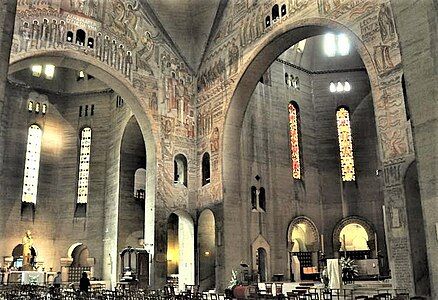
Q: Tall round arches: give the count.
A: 2